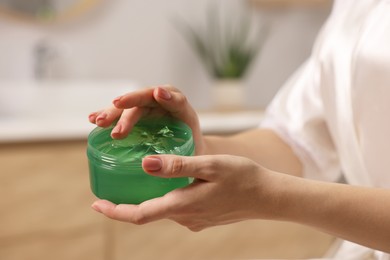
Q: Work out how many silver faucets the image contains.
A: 1